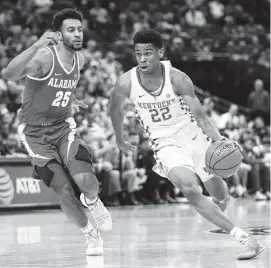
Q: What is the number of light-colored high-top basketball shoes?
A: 3